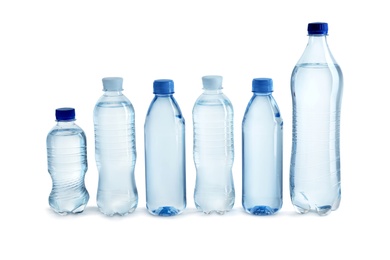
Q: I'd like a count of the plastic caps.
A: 6